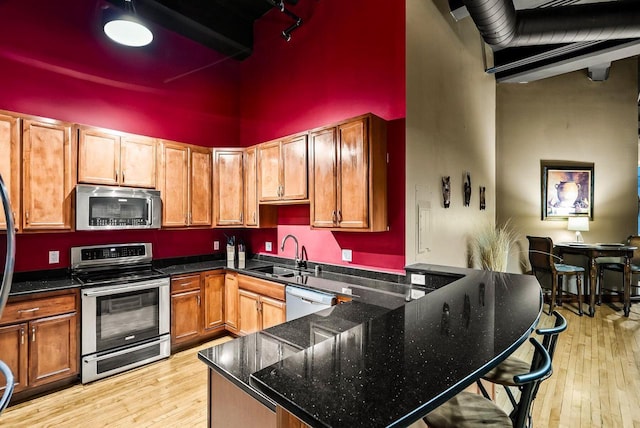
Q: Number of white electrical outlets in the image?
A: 5